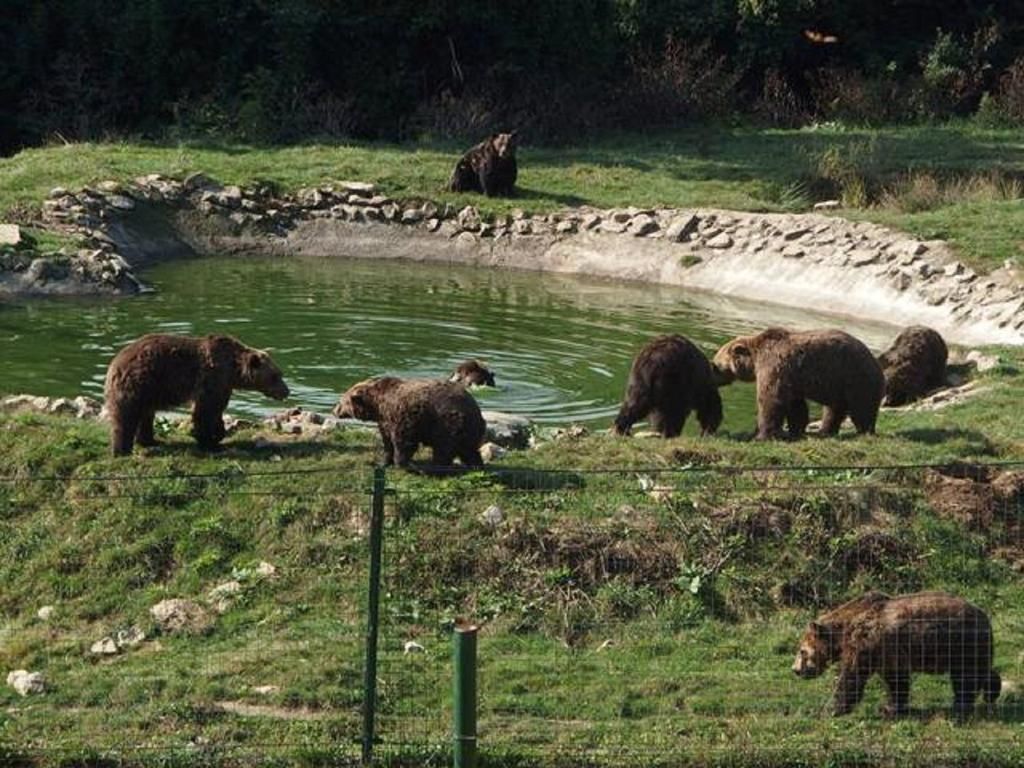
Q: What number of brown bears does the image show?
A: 8